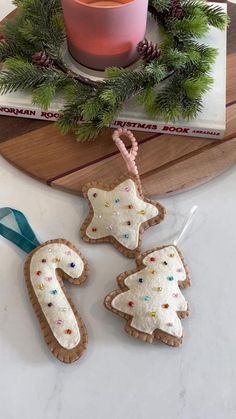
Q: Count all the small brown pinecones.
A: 3